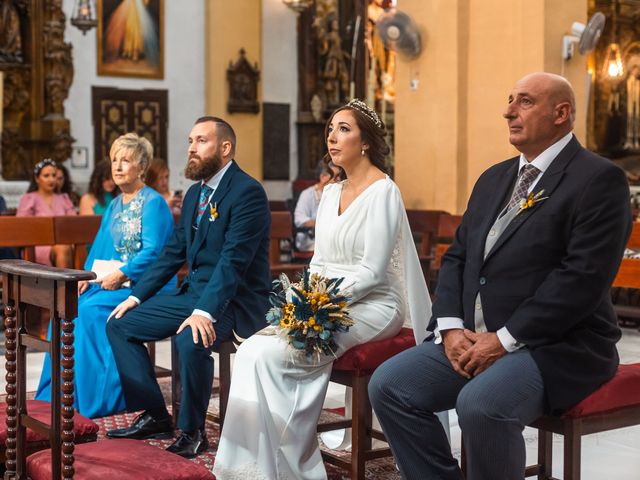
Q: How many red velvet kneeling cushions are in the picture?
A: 2